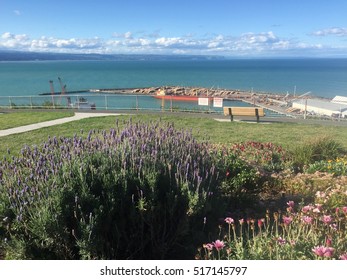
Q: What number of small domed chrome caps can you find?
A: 0